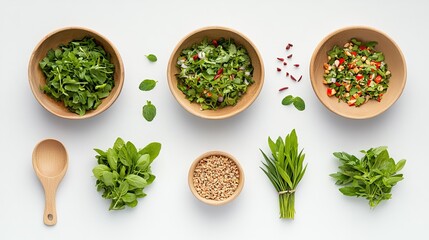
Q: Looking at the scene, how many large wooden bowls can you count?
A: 3